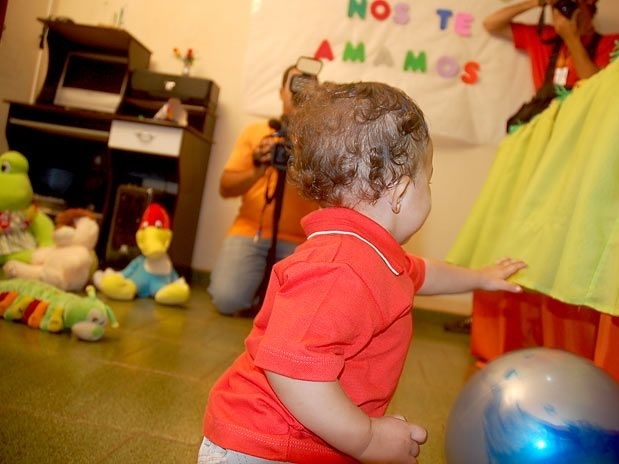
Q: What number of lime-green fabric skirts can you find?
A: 1